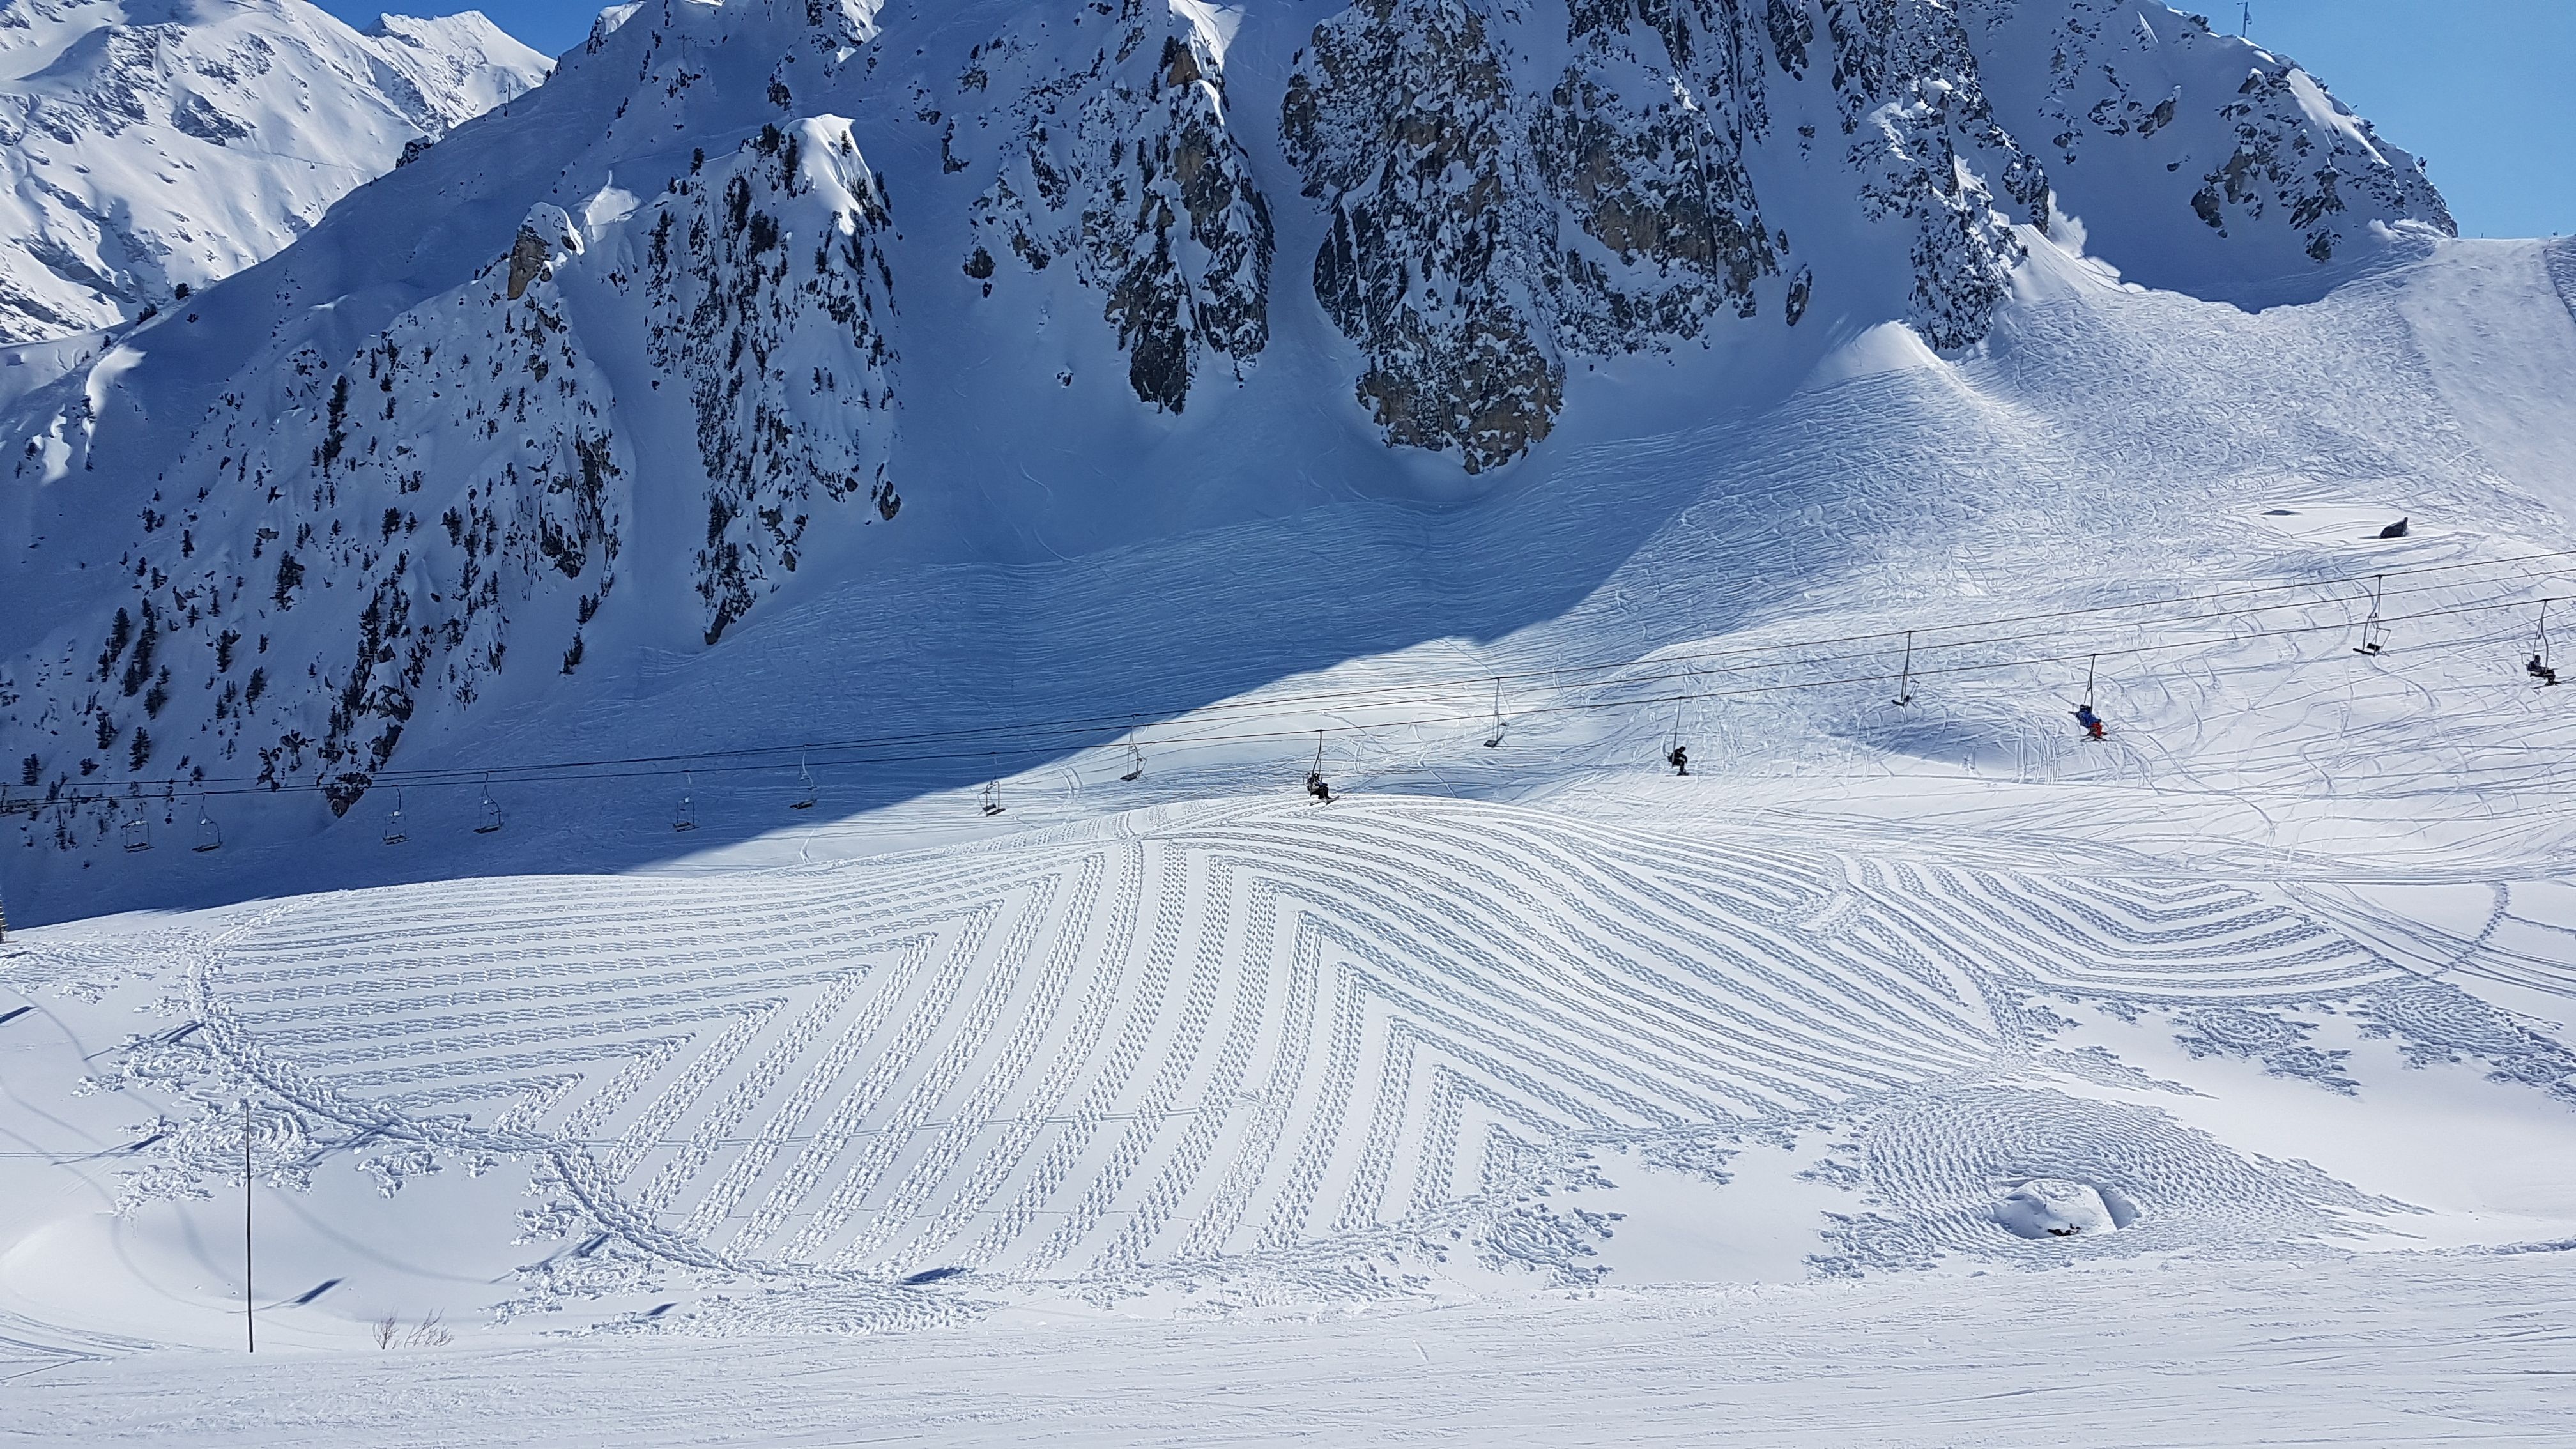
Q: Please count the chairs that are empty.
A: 11